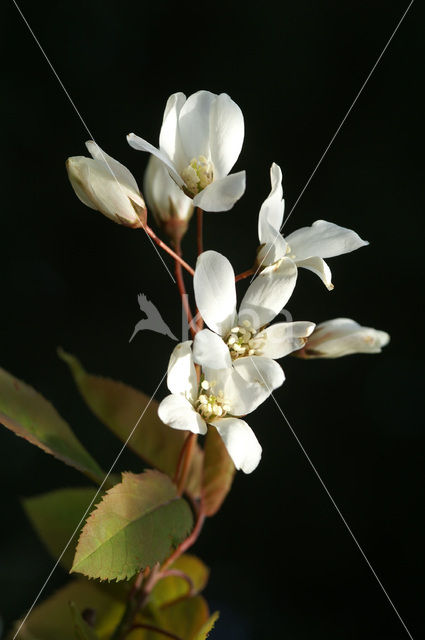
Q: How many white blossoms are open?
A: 4